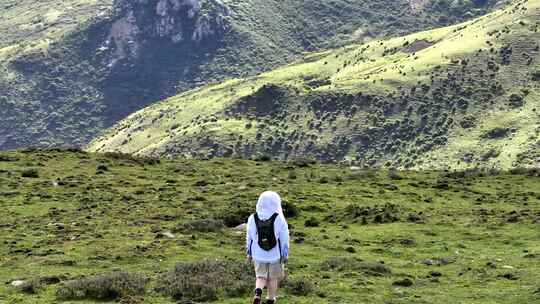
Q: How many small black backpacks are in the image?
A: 1